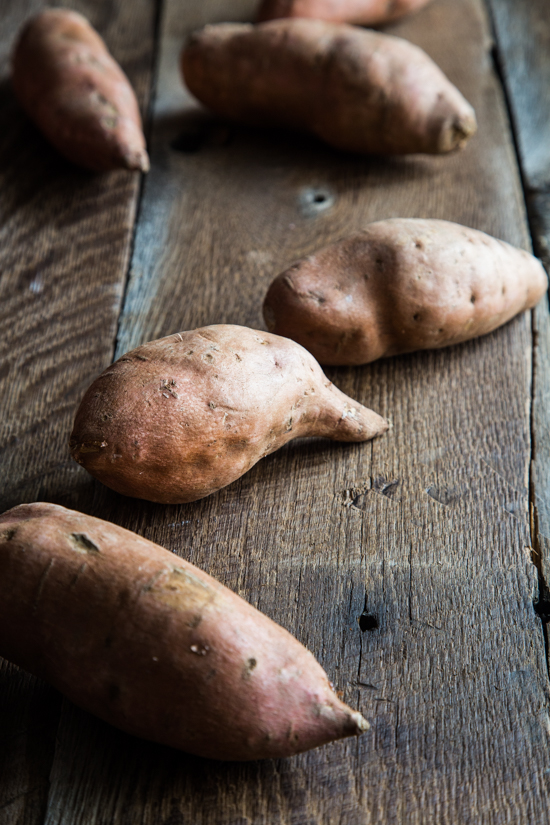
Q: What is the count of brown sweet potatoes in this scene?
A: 6